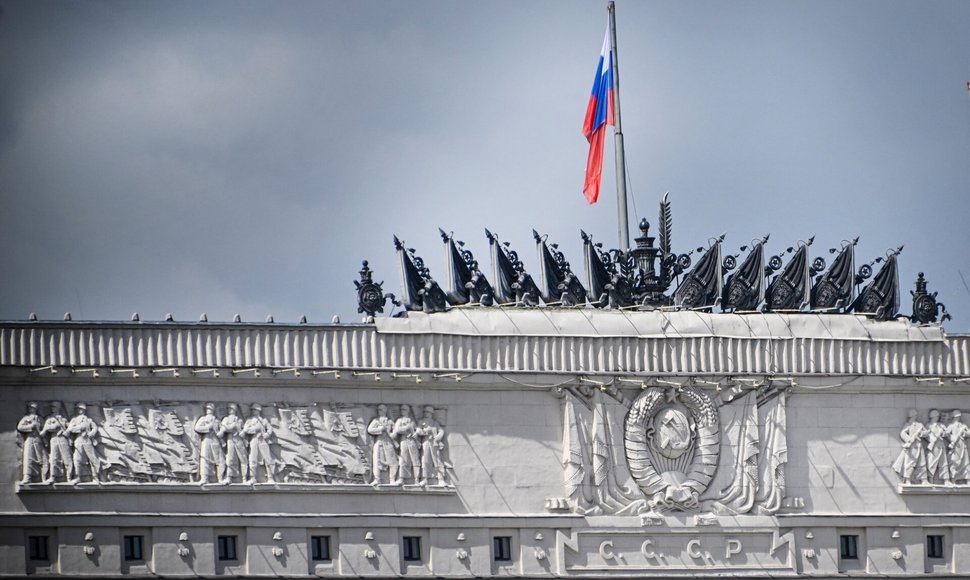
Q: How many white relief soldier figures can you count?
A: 12